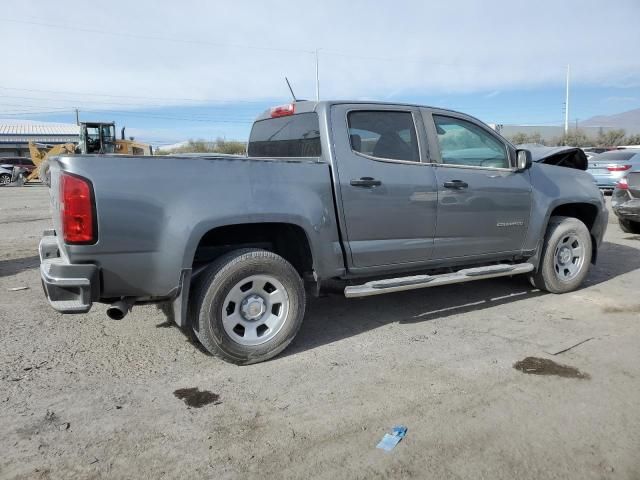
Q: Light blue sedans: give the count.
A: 1